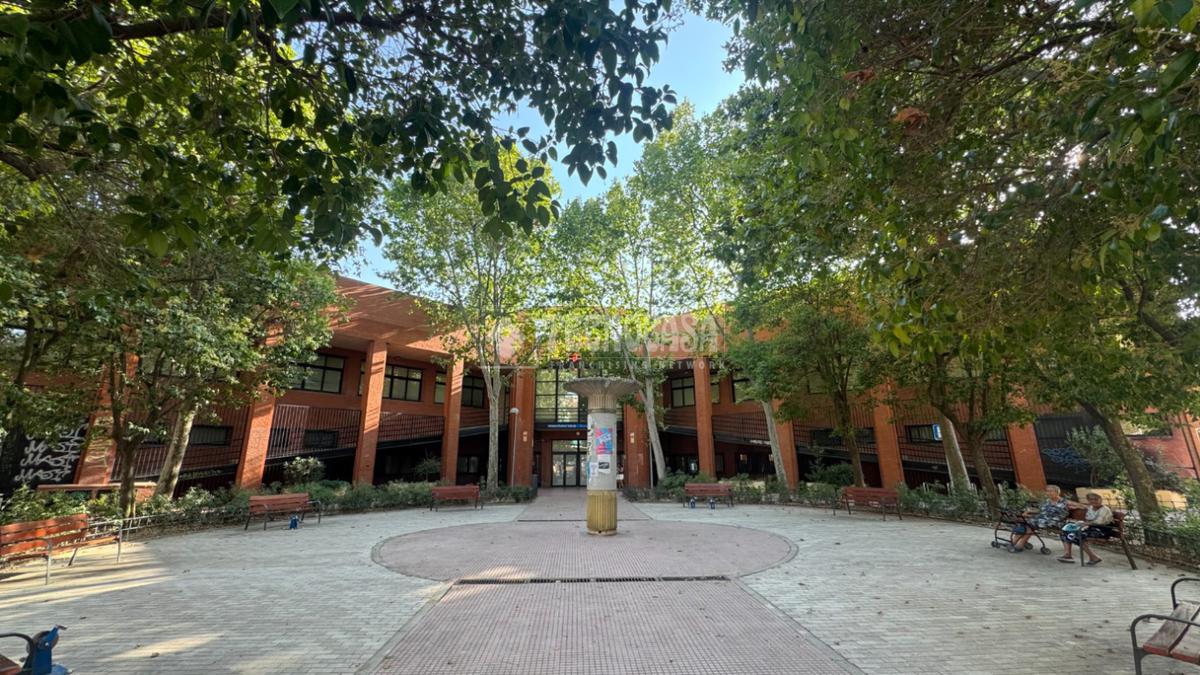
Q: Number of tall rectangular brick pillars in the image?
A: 10